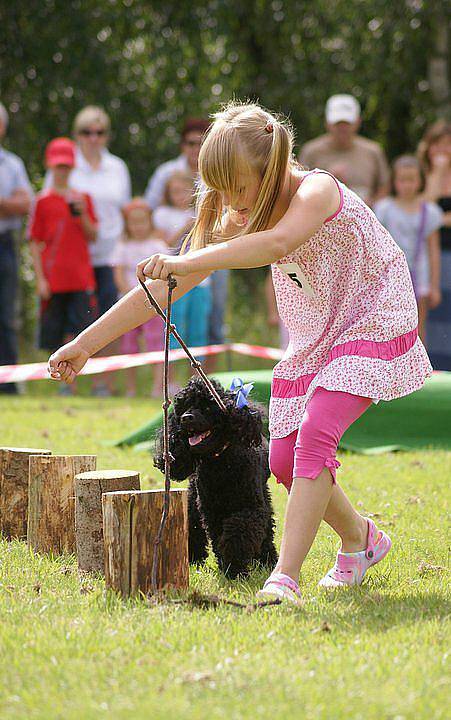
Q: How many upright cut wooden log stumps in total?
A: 4